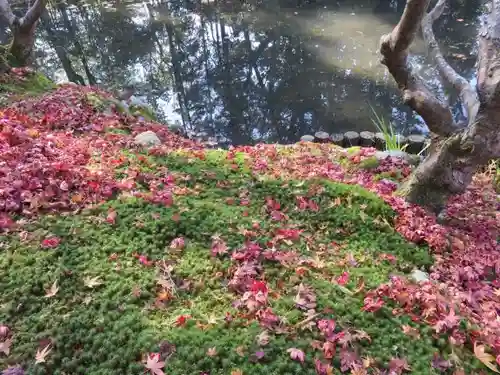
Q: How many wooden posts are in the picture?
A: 8